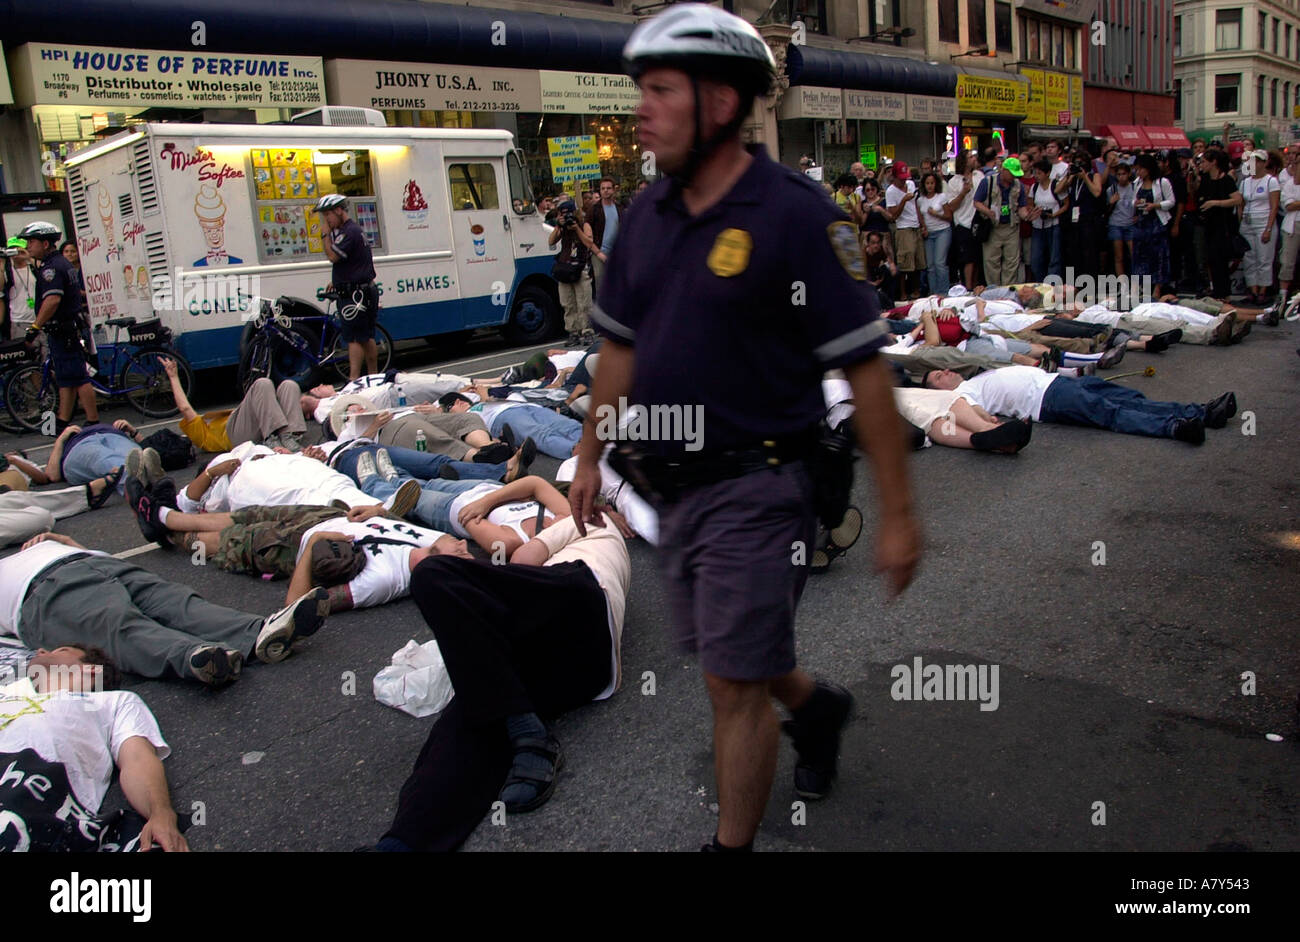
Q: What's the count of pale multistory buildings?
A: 1